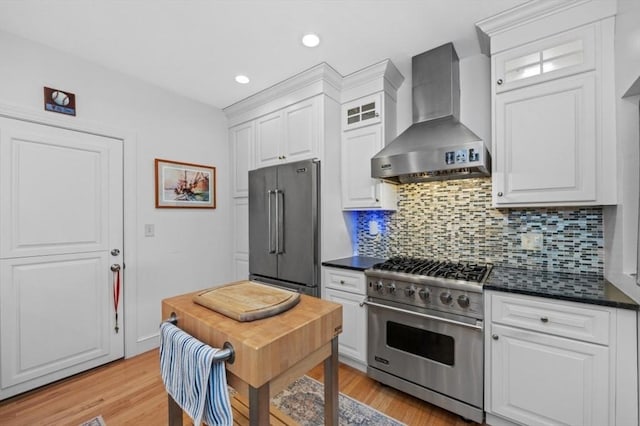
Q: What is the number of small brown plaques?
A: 1